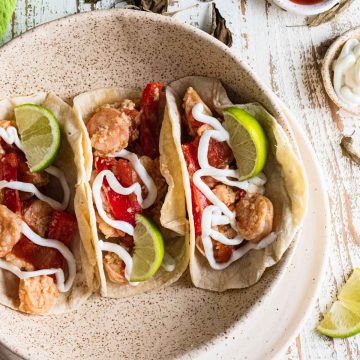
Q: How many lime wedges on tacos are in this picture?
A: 3